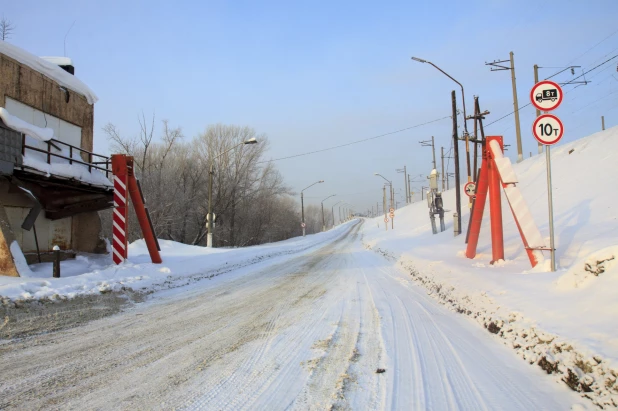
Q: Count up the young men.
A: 0